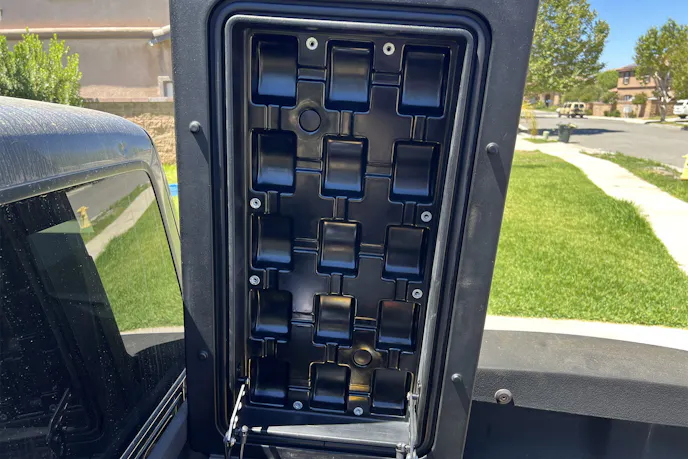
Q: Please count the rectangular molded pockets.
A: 15